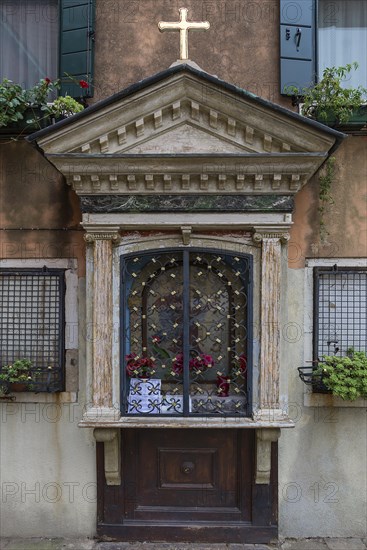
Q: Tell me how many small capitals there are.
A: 2